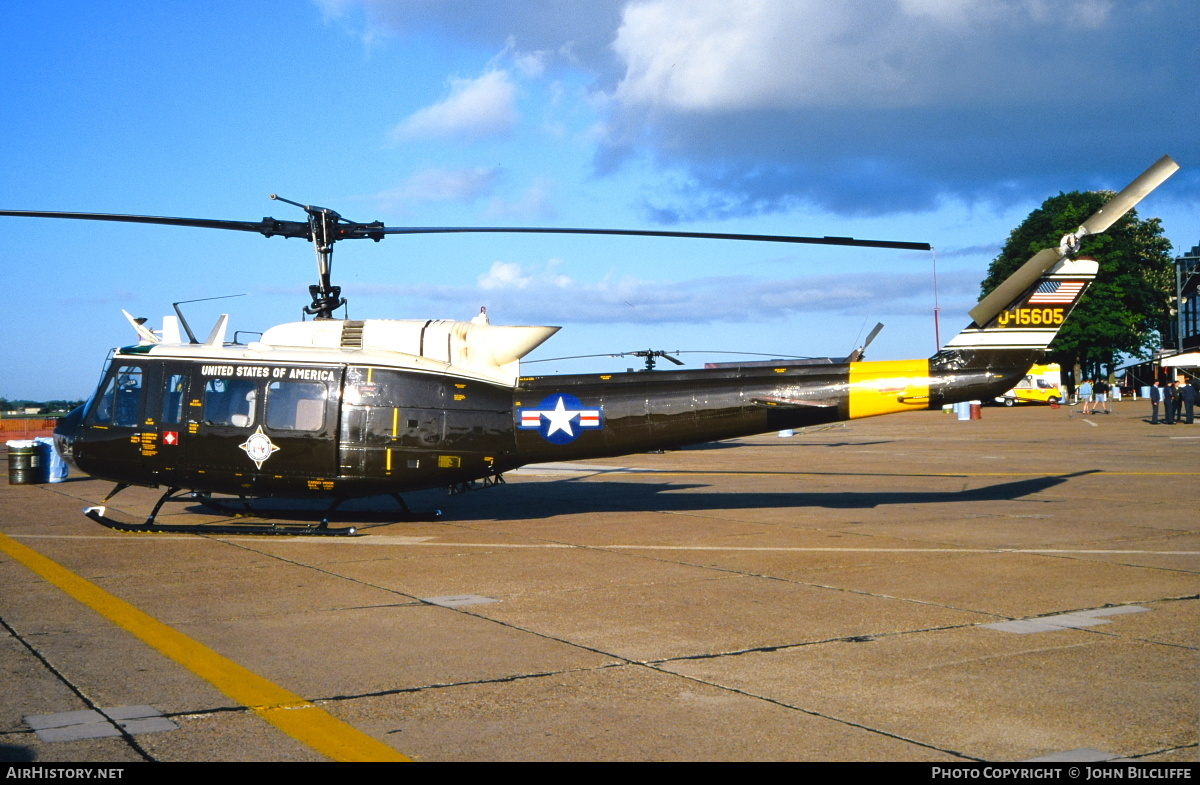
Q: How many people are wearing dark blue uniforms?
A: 3